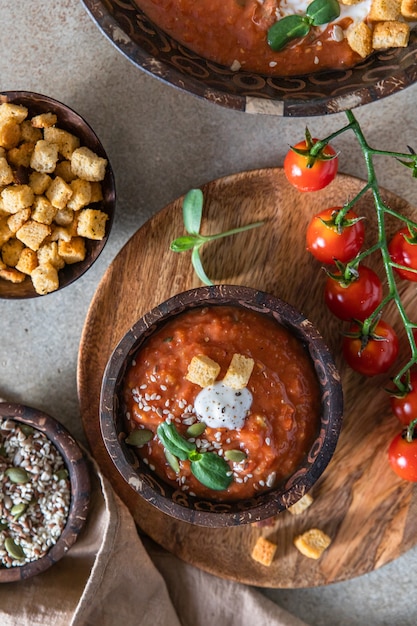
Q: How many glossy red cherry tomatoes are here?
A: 7